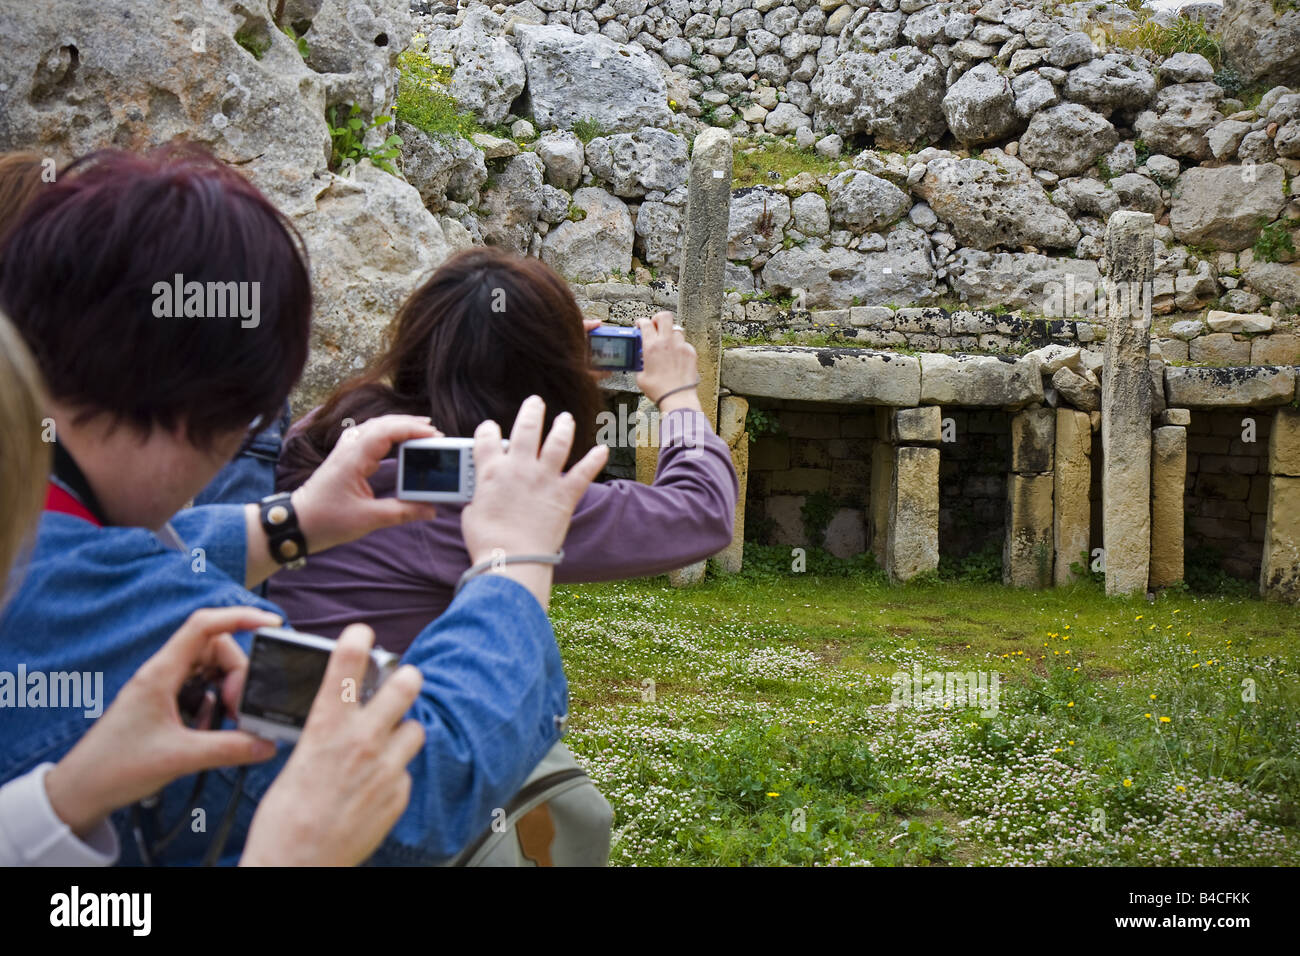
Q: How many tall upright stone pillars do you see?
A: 2